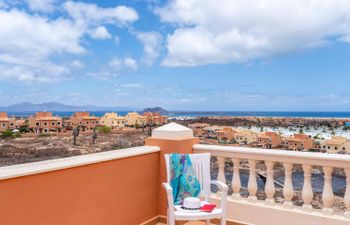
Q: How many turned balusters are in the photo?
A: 8